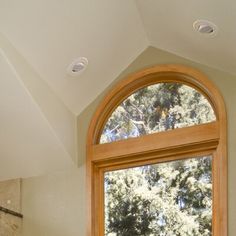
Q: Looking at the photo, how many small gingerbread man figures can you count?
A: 0